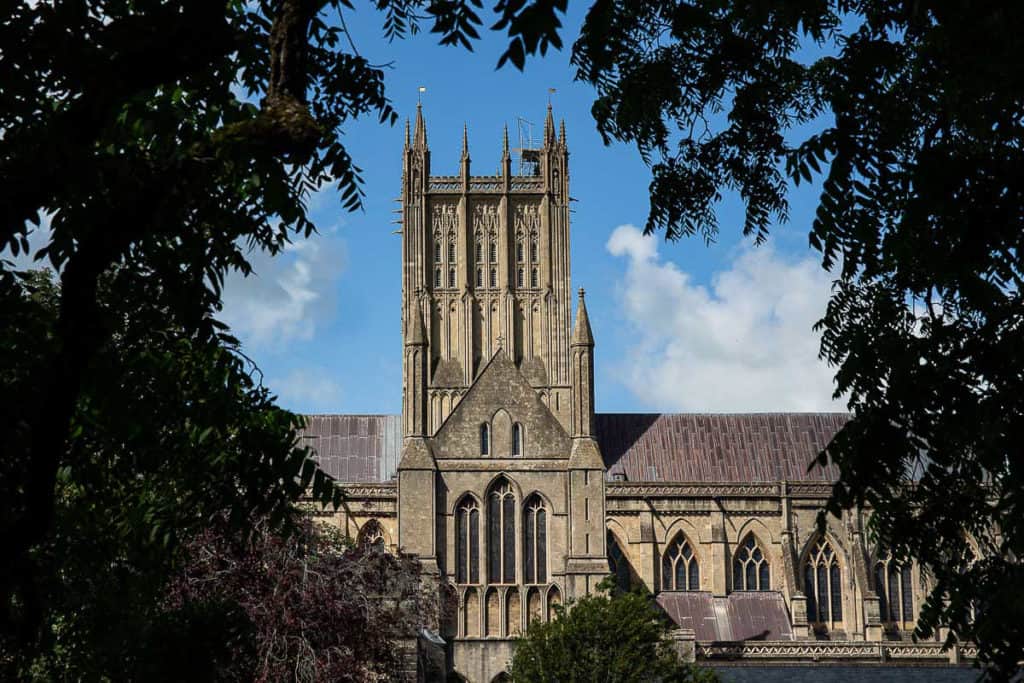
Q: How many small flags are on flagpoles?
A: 2